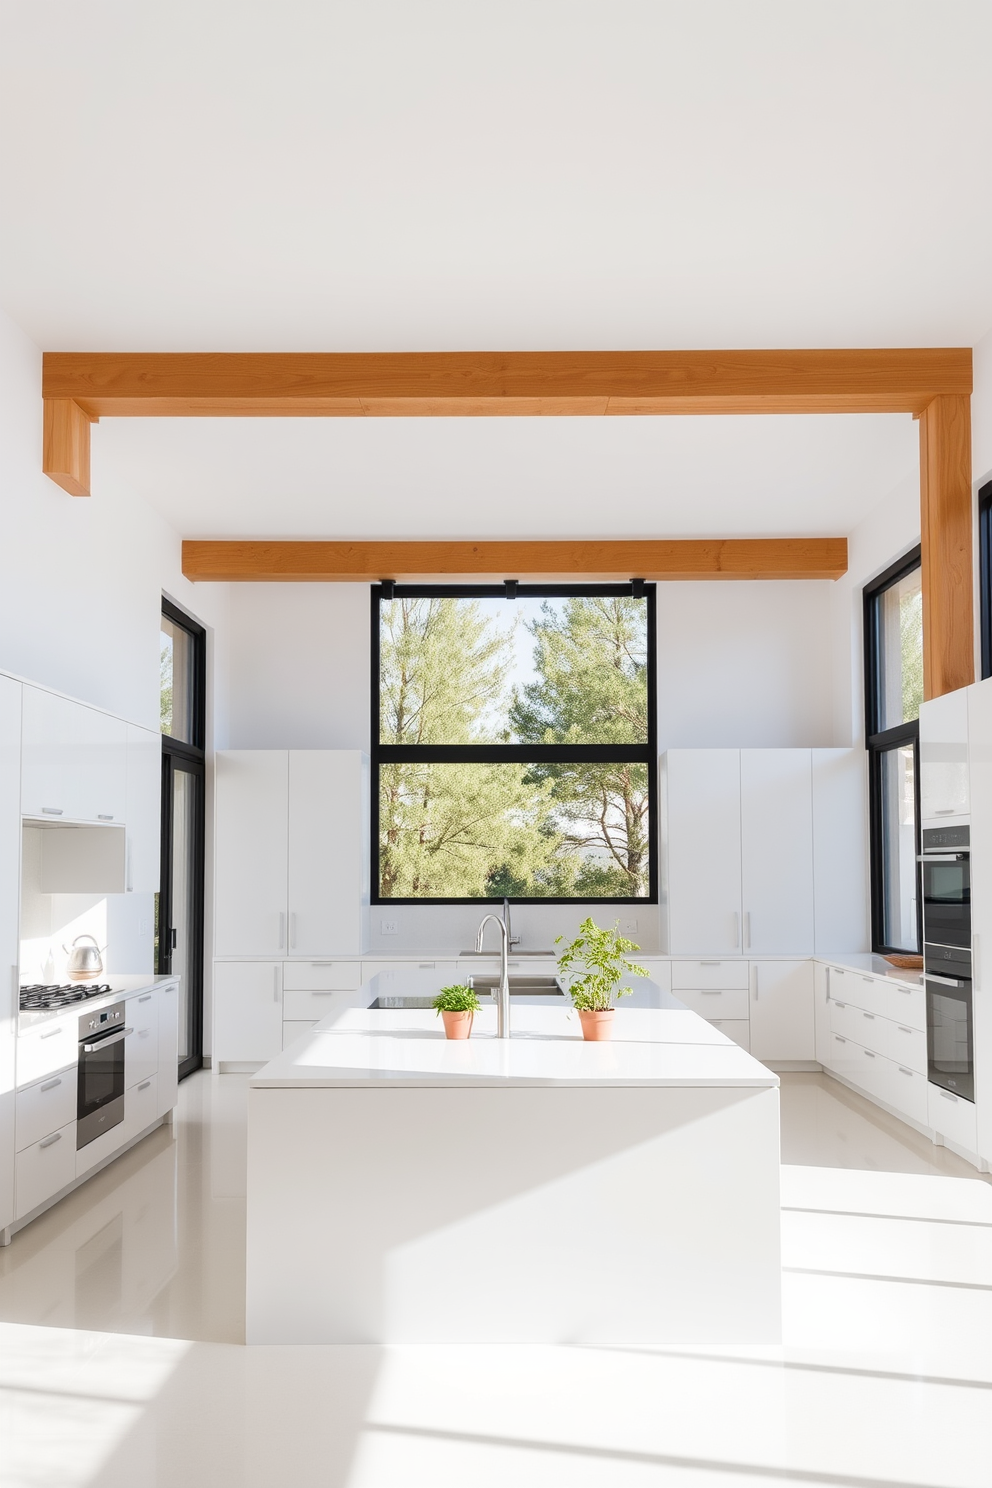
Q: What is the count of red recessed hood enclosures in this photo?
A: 0